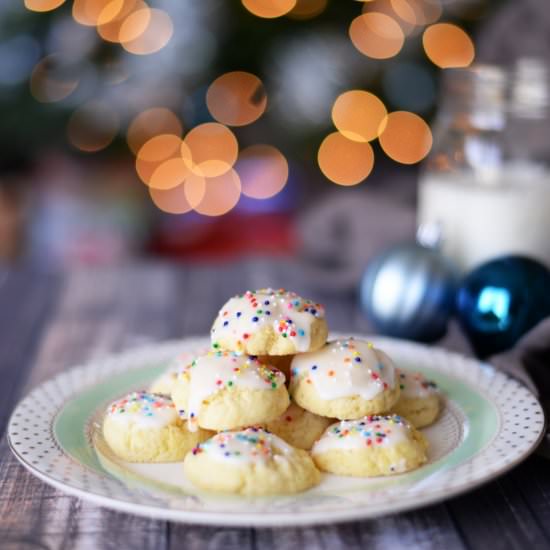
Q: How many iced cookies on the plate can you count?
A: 9